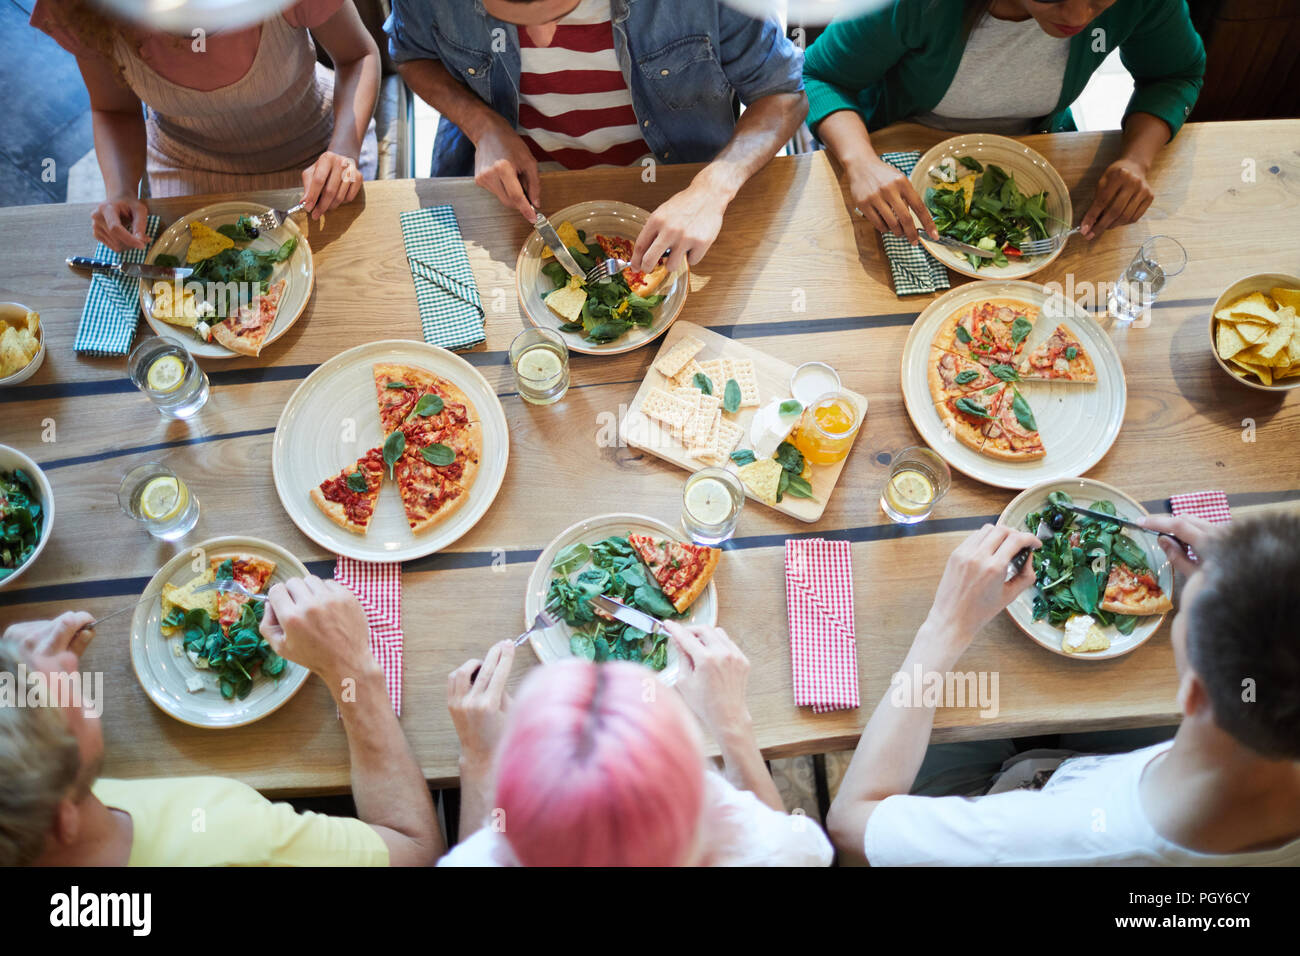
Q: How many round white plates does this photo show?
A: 8